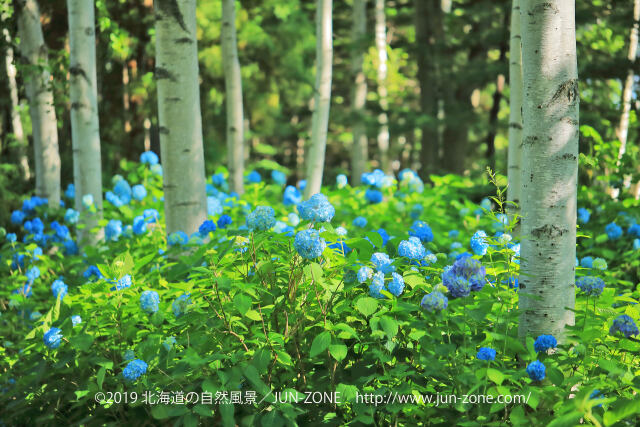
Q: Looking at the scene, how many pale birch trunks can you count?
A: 11